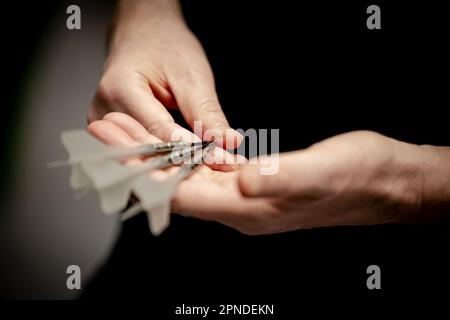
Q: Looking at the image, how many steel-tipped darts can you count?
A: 3